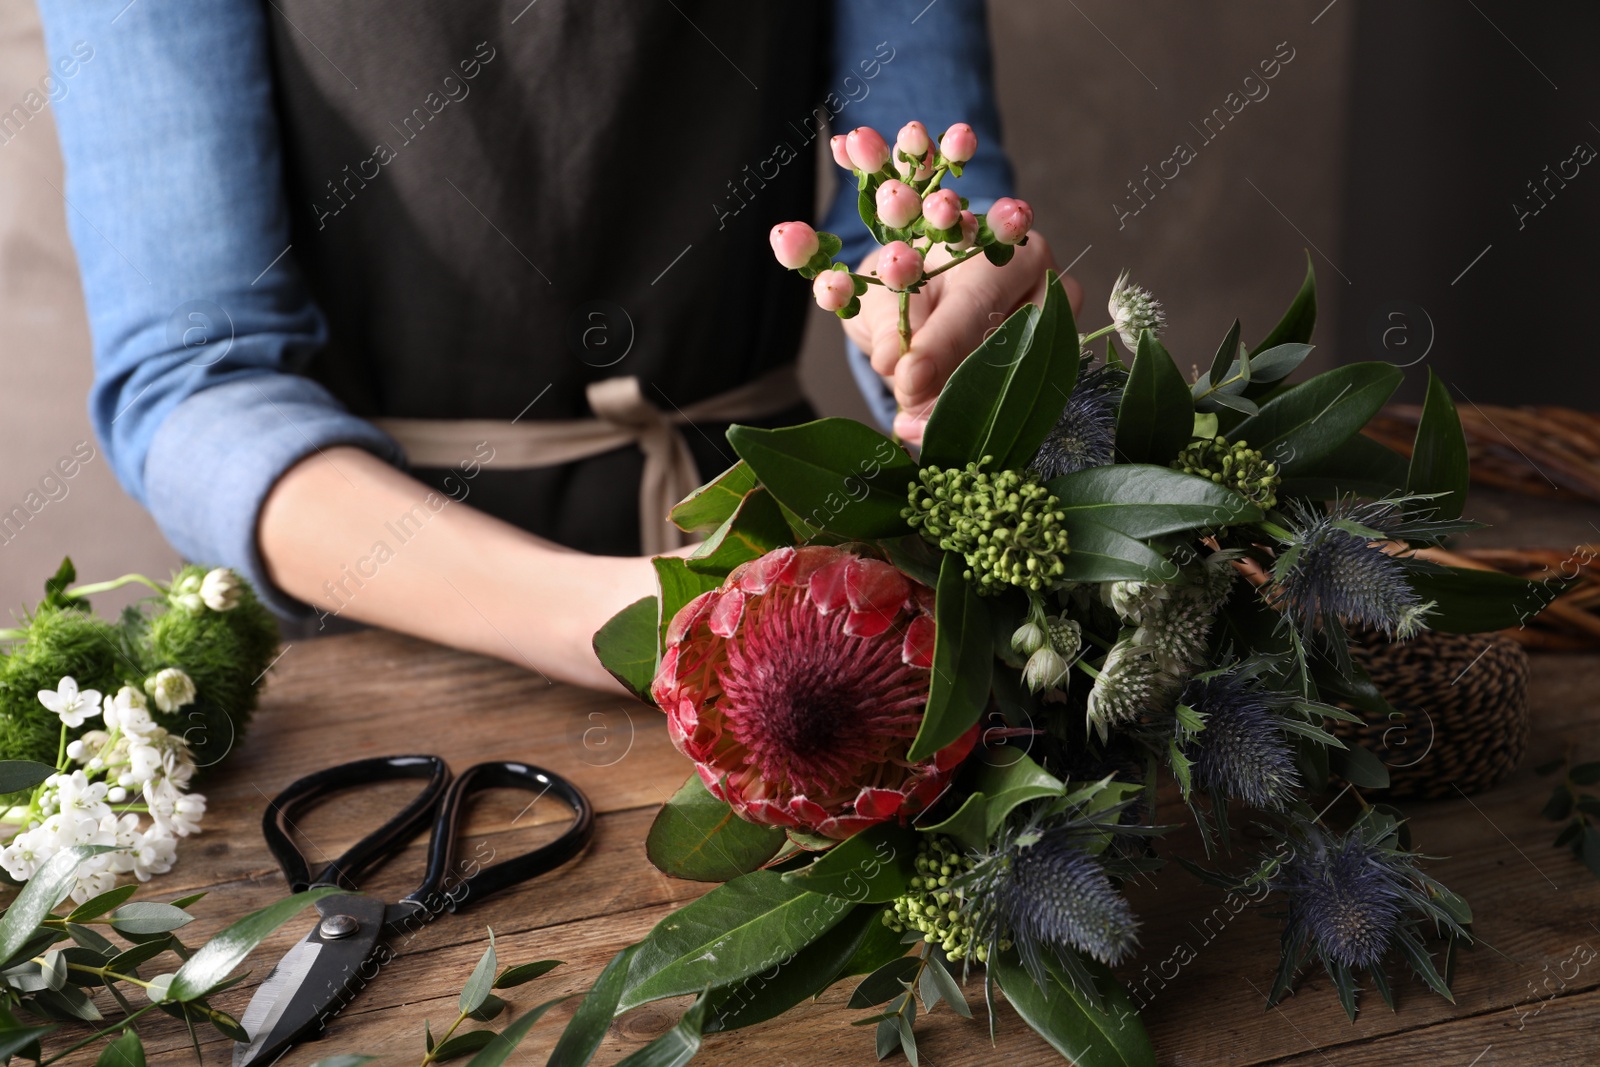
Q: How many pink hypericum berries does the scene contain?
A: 12